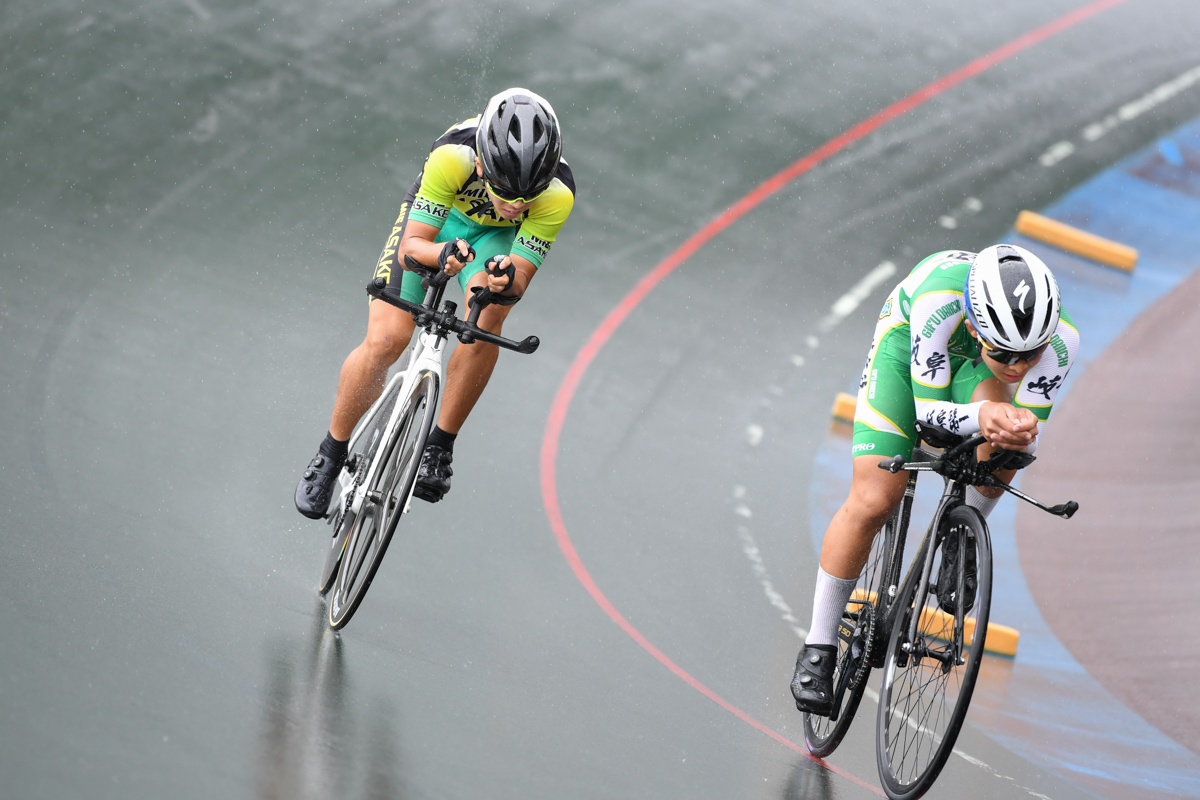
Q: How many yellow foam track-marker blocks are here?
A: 3